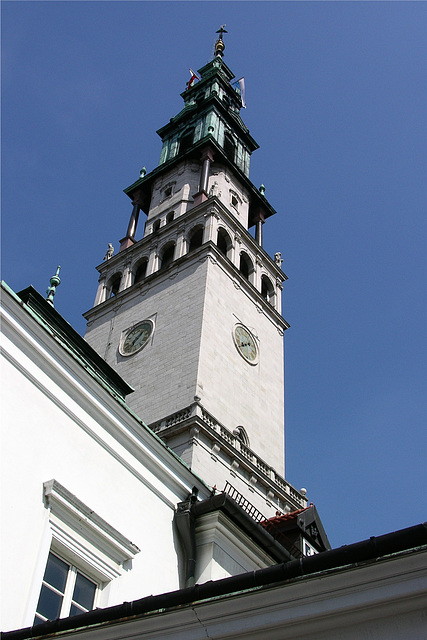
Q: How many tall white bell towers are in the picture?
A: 1